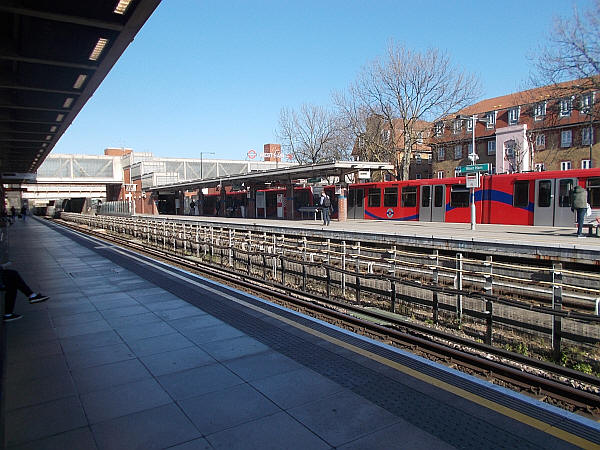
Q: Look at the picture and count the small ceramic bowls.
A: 0